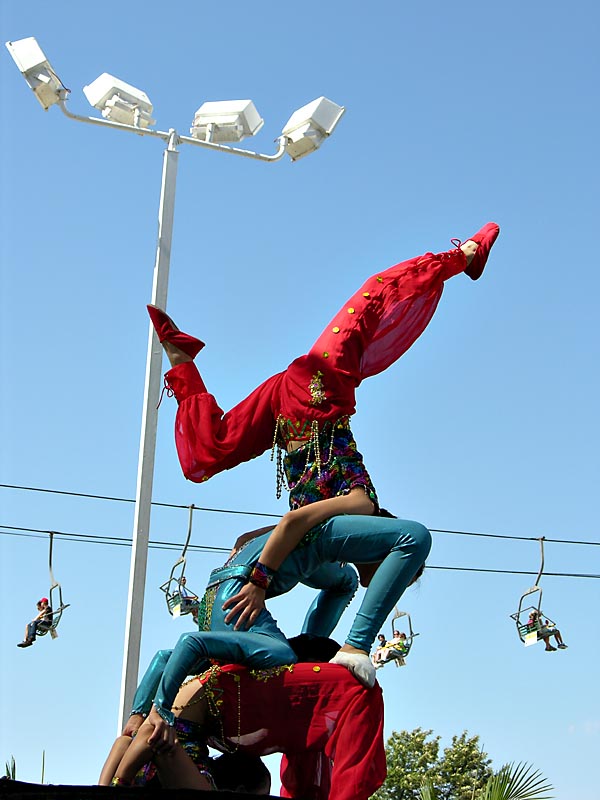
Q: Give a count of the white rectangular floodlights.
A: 4